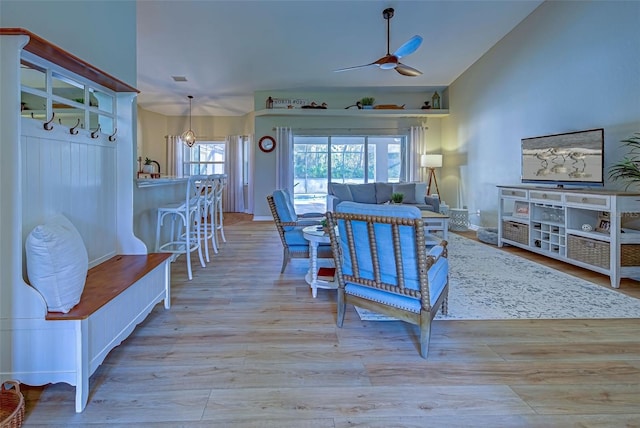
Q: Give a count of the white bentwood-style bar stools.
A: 3